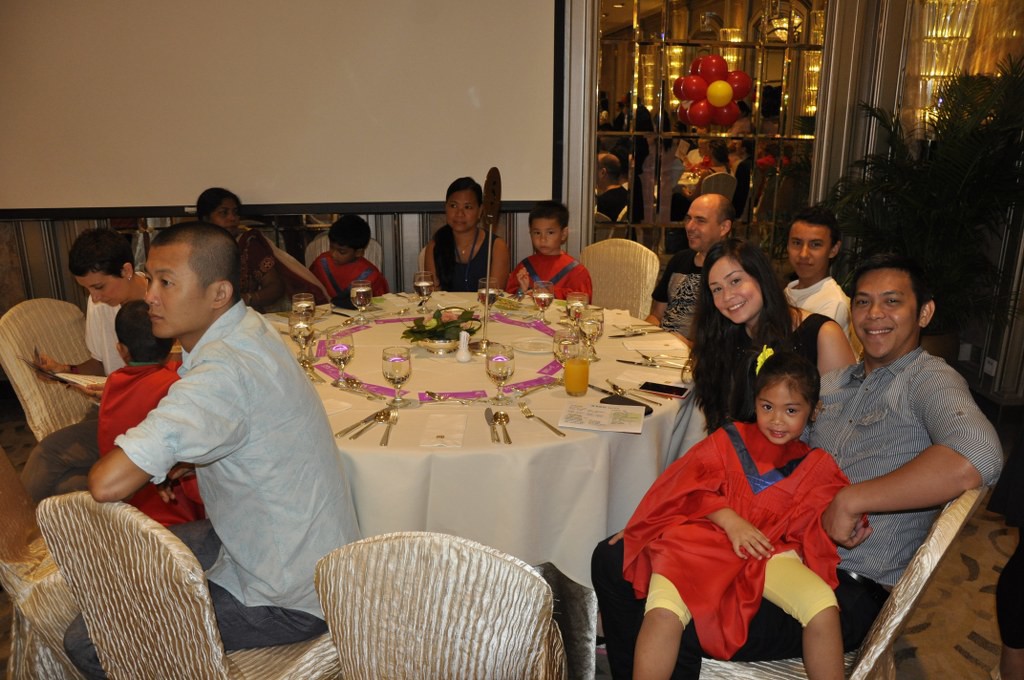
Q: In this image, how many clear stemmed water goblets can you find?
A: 12